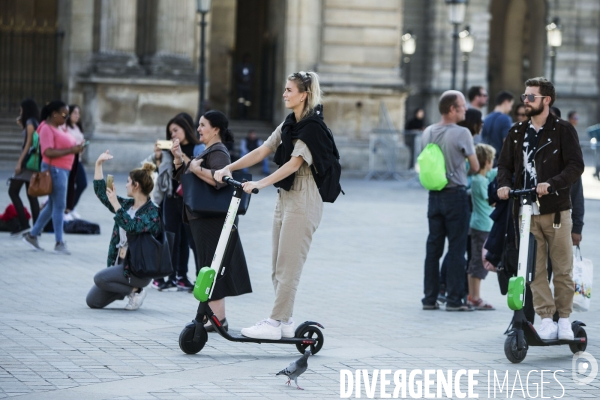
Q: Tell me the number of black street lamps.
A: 5